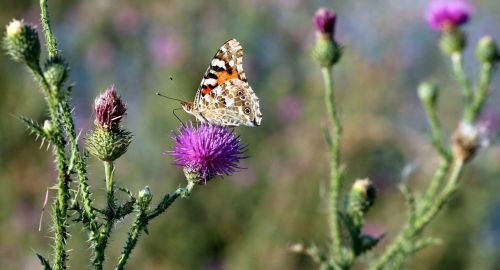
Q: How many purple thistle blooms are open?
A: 2